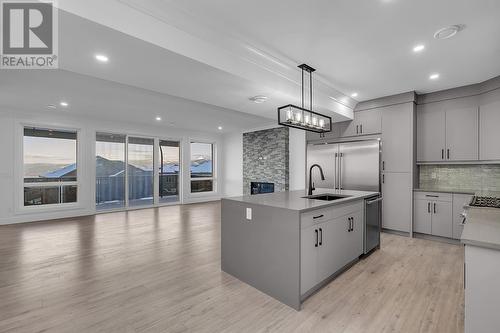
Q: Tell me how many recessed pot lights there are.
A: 7